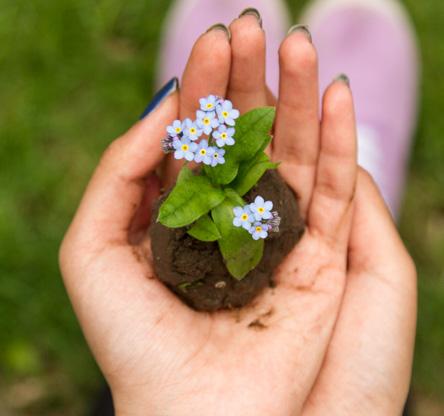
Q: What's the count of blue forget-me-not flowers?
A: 12